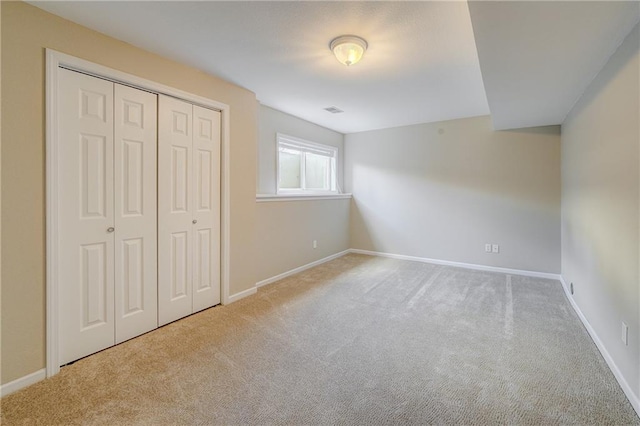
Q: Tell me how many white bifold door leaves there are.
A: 4